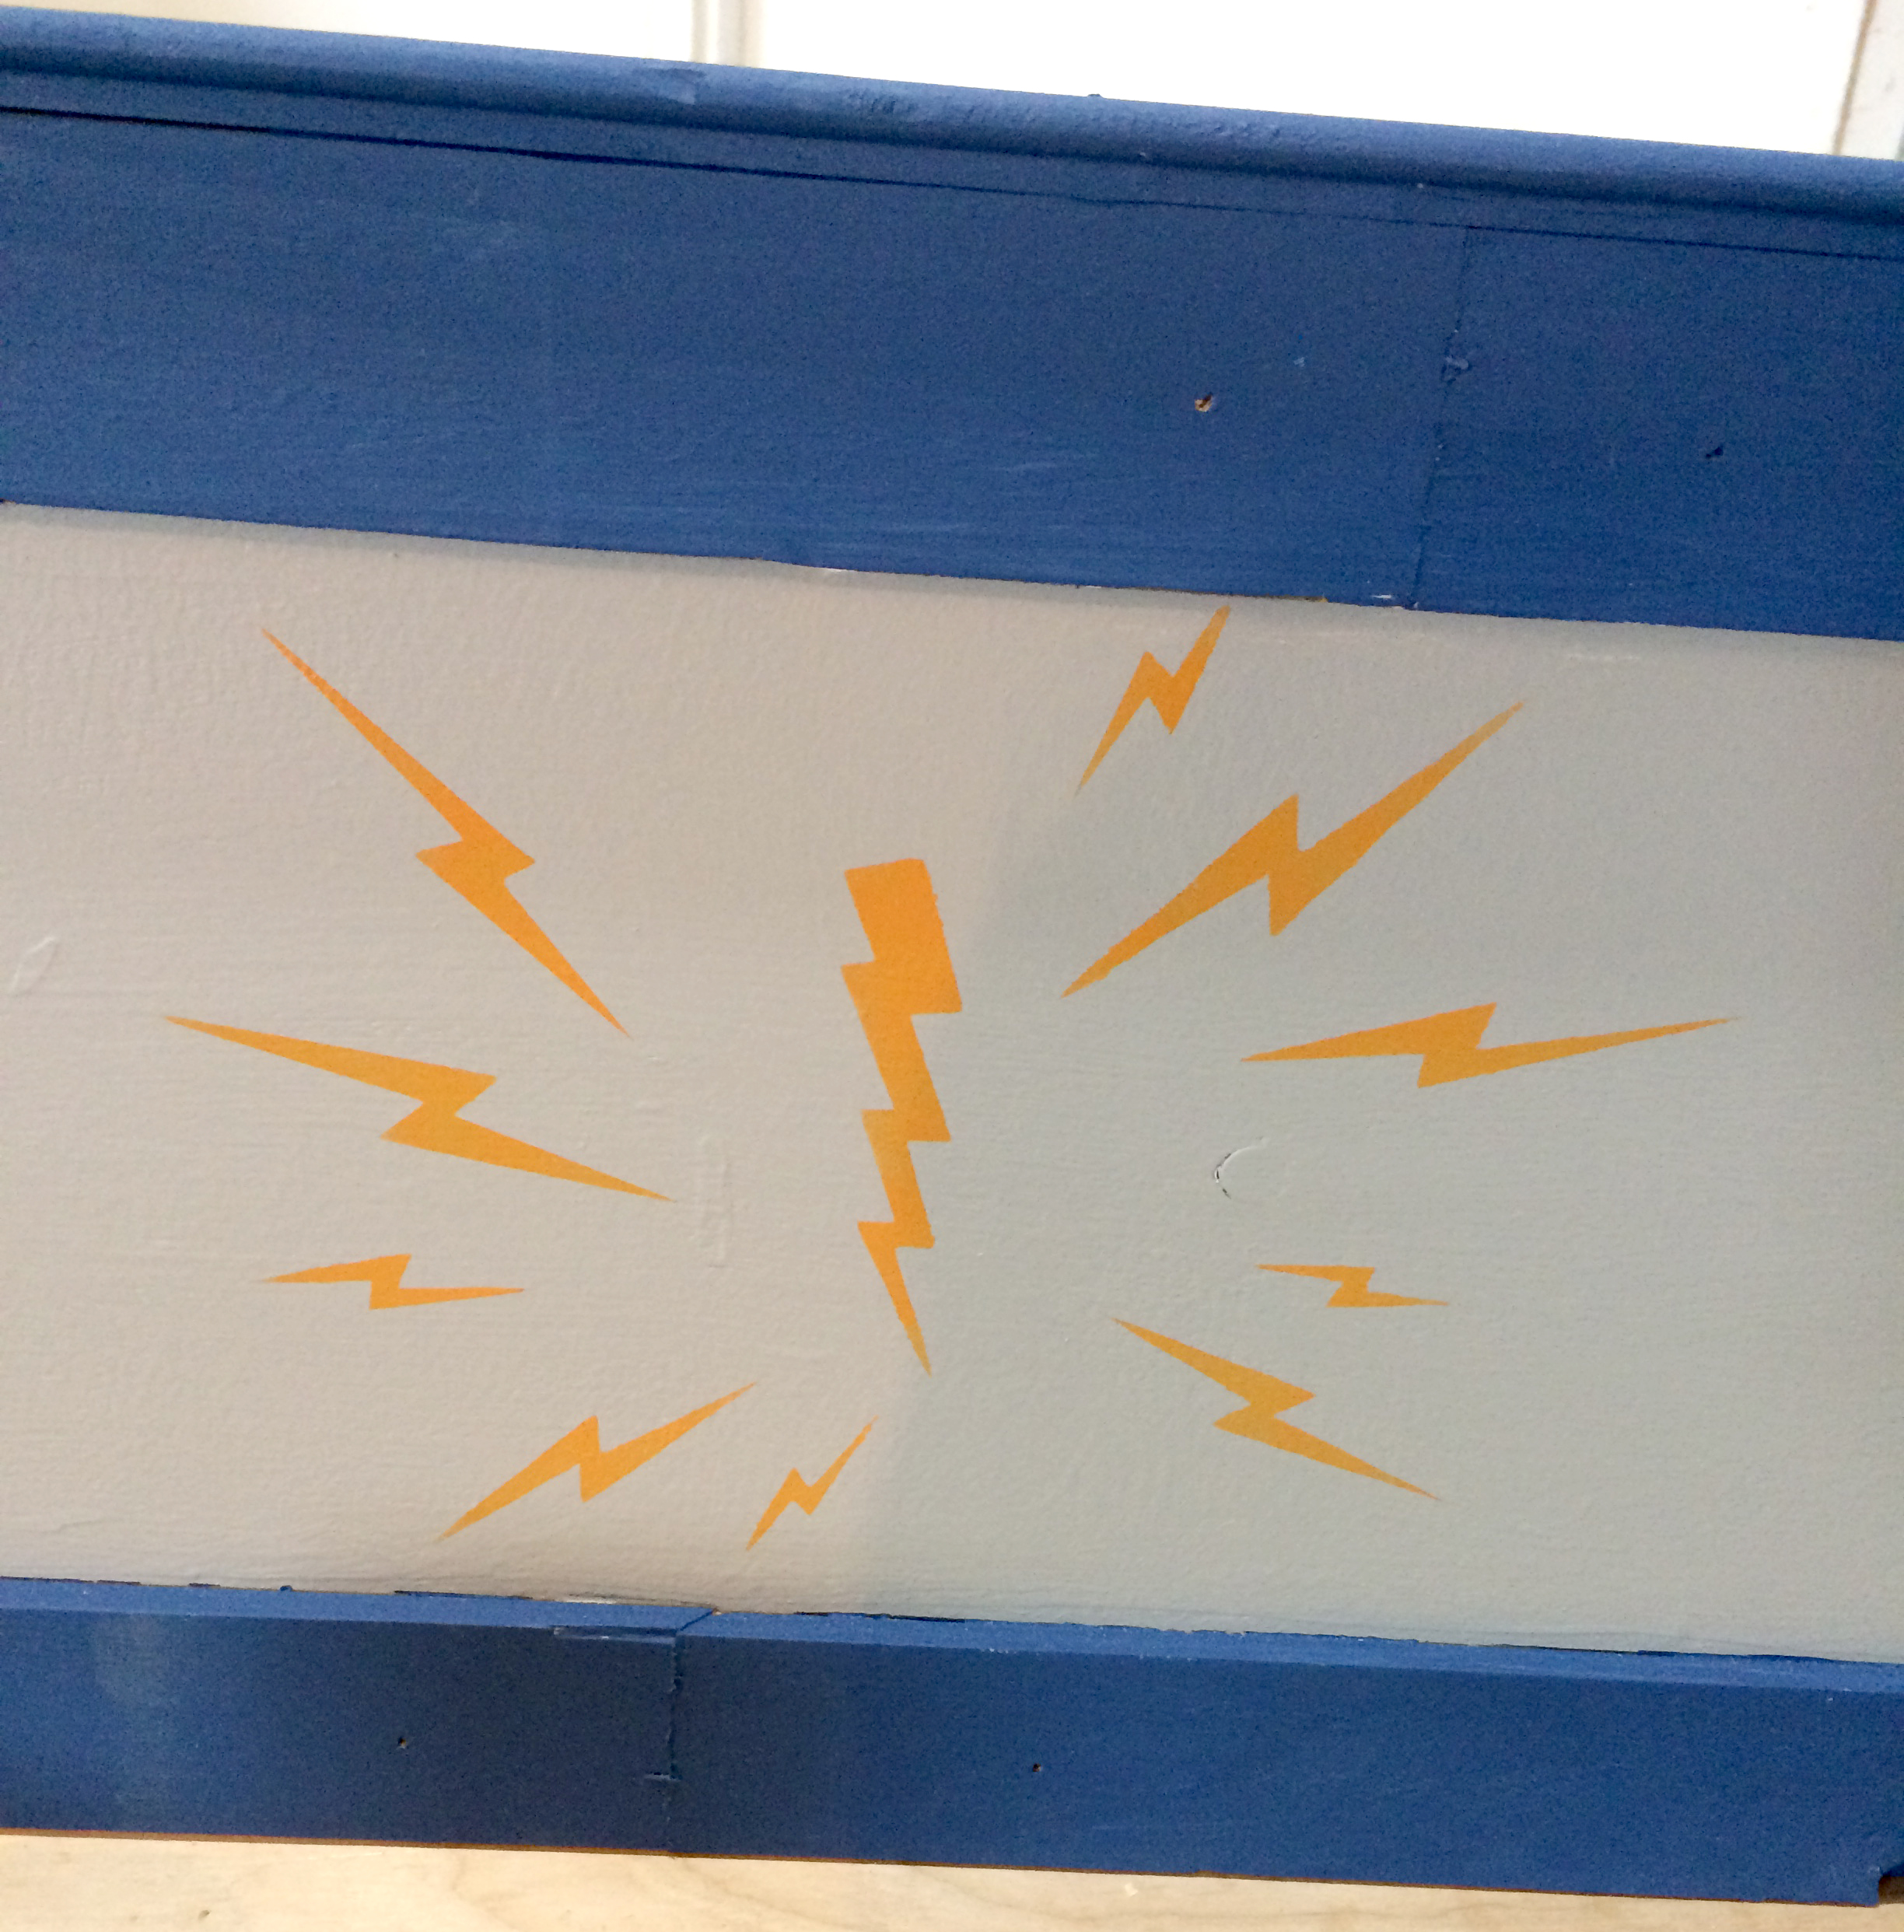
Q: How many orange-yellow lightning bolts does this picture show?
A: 11